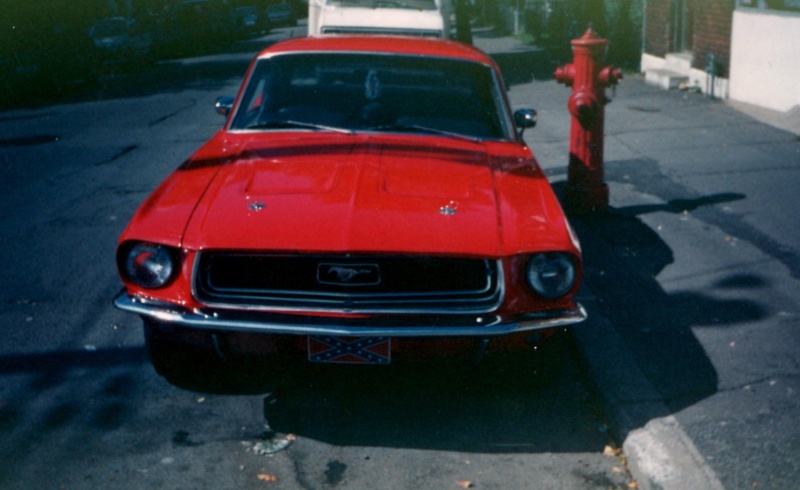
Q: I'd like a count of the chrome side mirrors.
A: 2